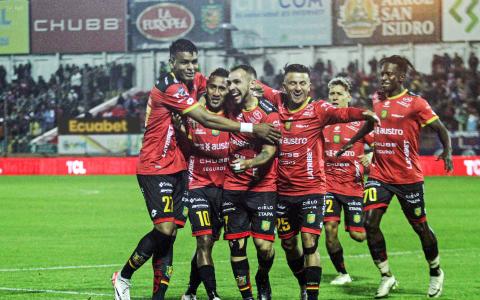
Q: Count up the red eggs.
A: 0